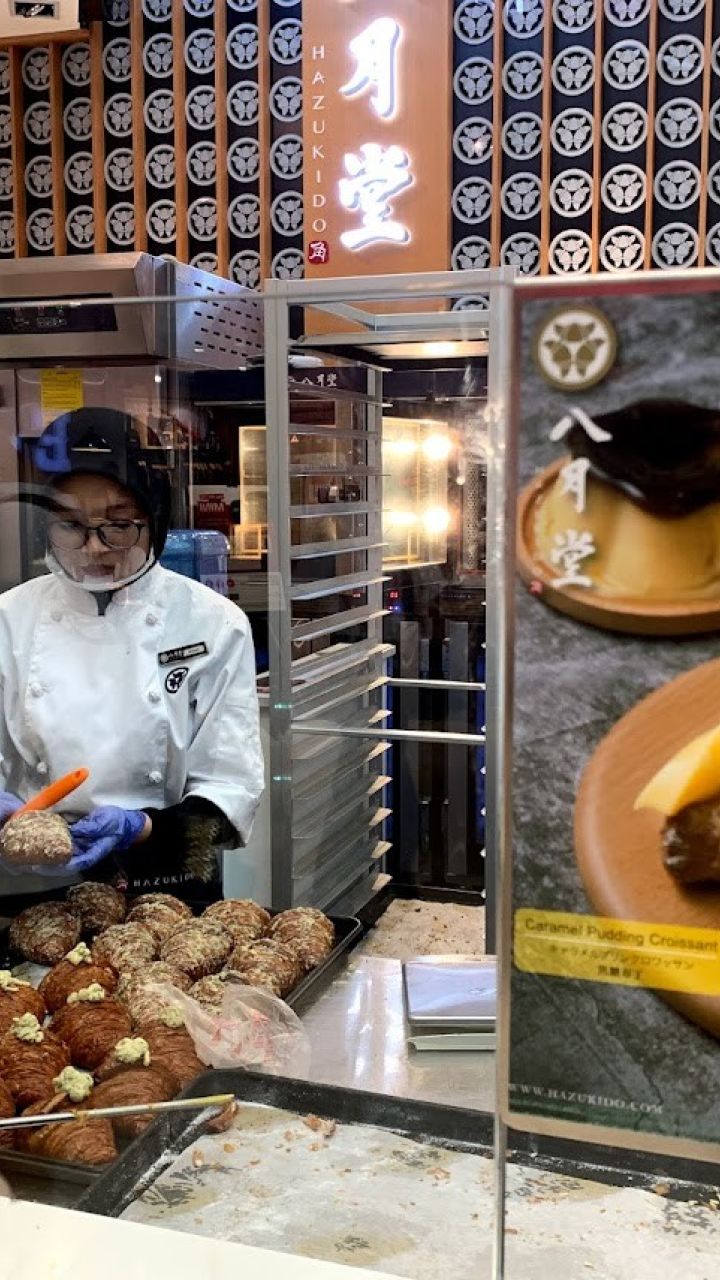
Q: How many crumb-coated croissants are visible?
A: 11